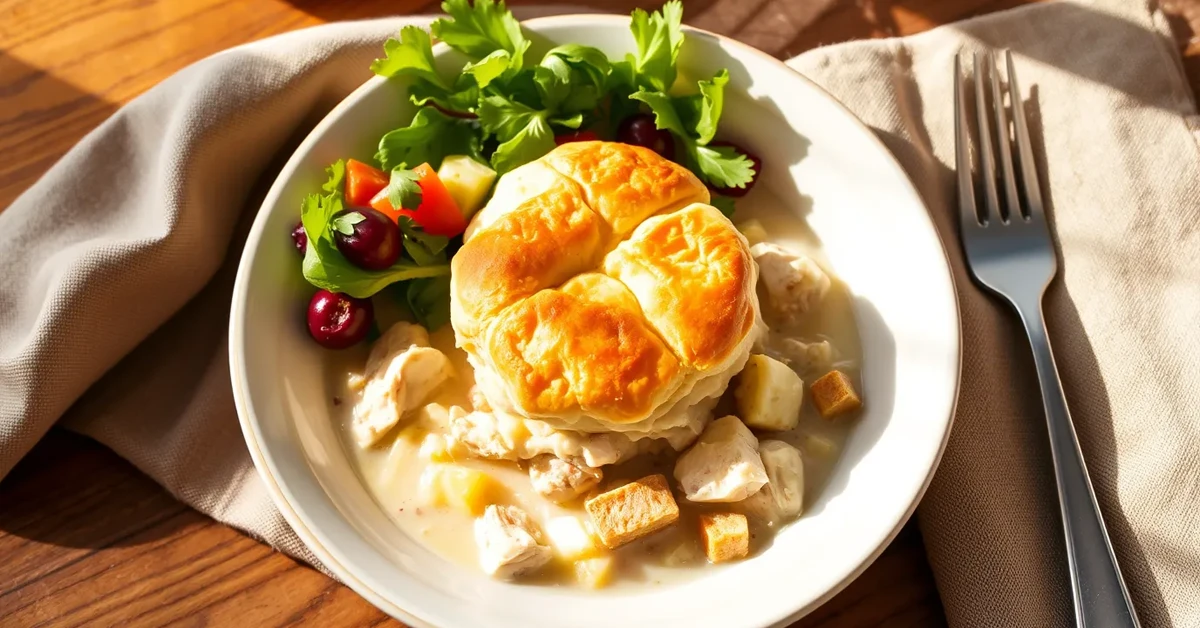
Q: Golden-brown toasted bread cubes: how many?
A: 3